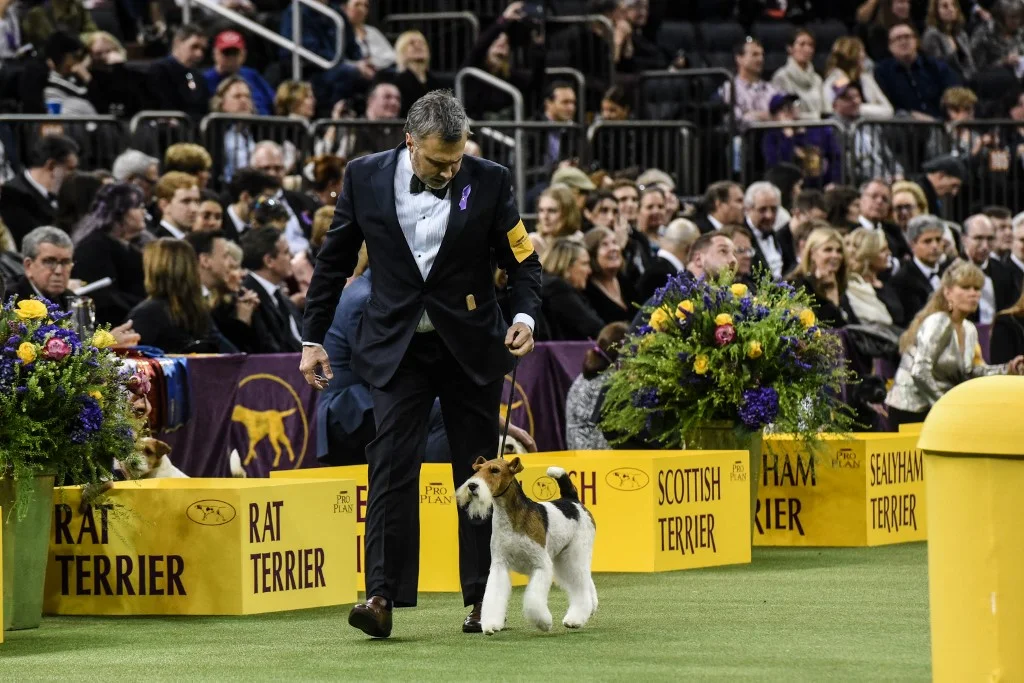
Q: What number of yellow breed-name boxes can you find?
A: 4